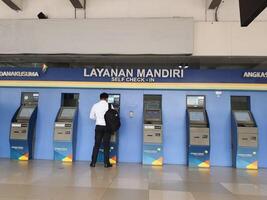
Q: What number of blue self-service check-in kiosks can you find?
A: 6